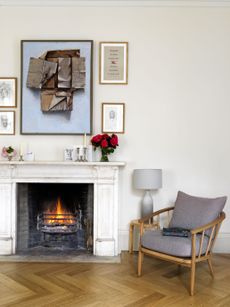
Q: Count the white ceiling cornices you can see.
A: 1